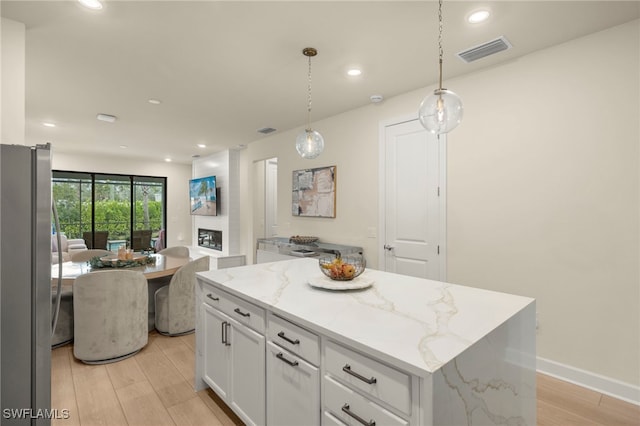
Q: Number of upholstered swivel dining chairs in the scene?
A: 5